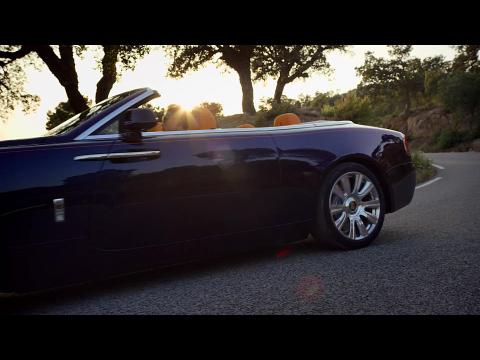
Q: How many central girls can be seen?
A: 0